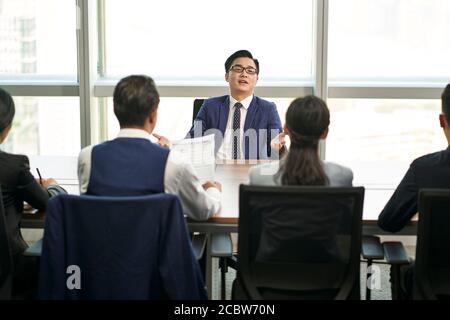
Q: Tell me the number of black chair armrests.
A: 5